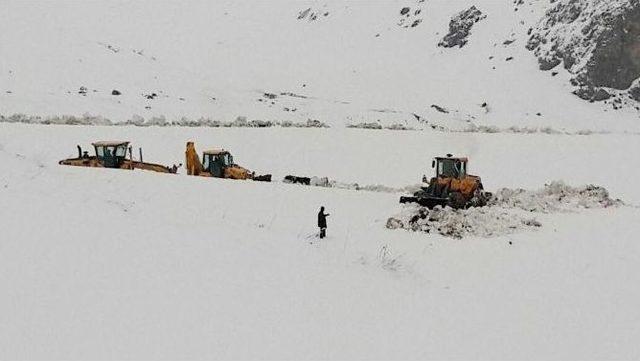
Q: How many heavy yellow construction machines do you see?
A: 3